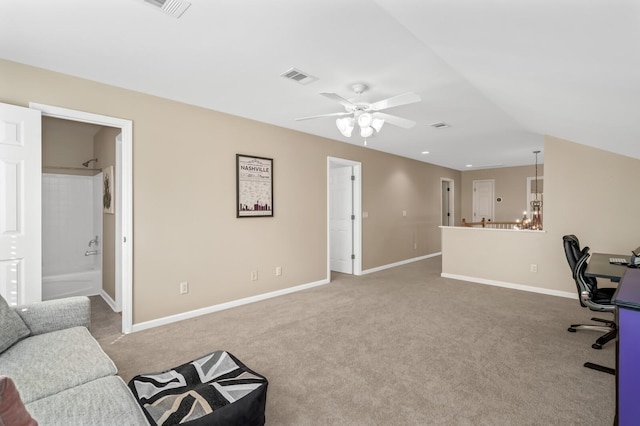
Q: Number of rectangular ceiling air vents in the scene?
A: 3